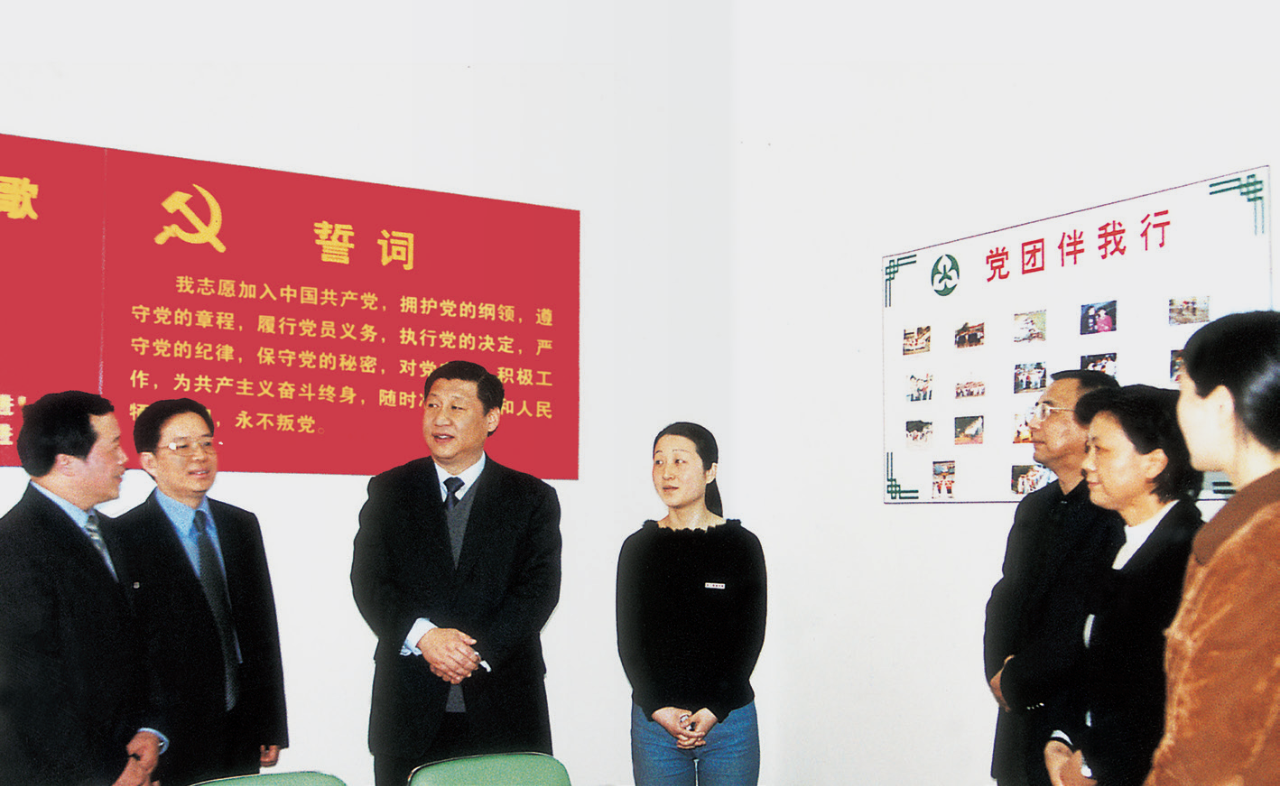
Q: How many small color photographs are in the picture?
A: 15